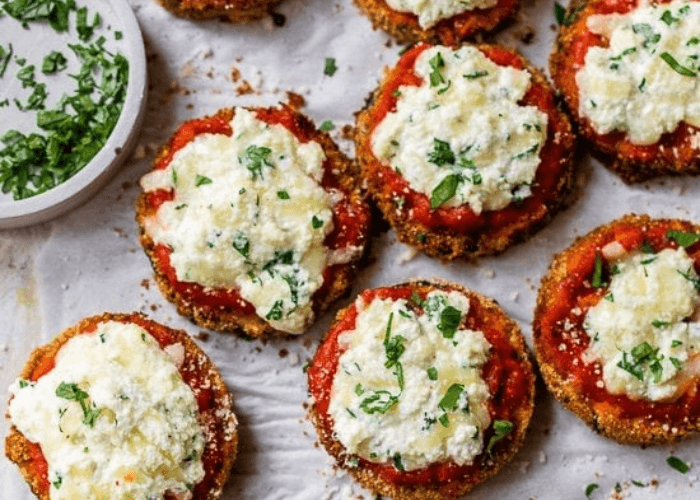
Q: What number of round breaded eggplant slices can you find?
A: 8